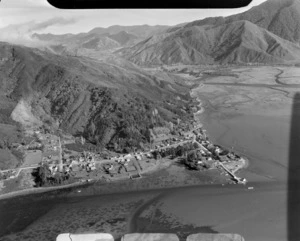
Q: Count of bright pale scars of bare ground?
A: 1